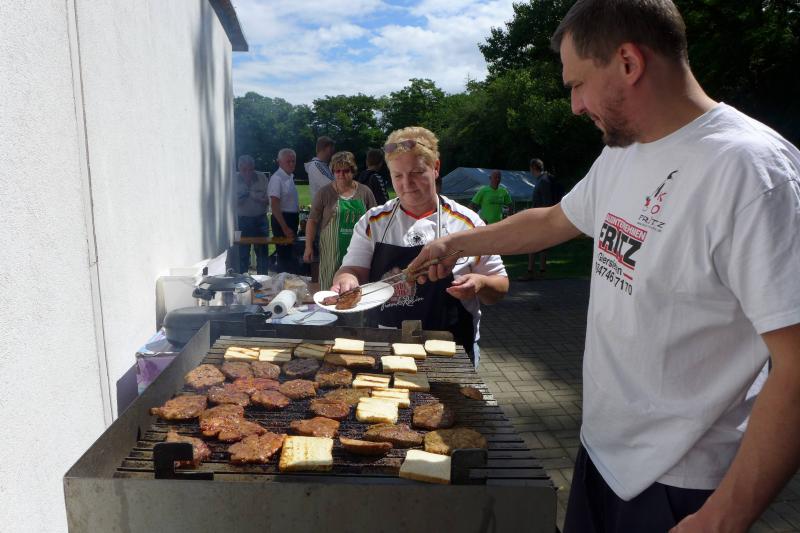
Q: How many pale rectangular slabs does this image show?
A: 13